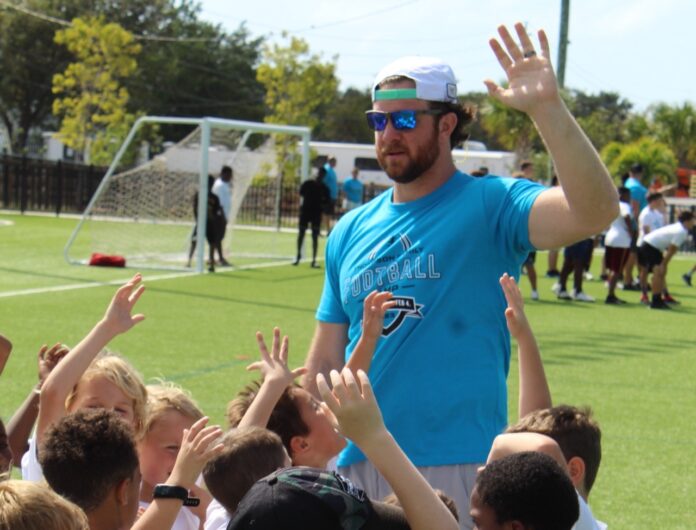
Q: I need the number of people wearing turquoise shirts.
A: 4